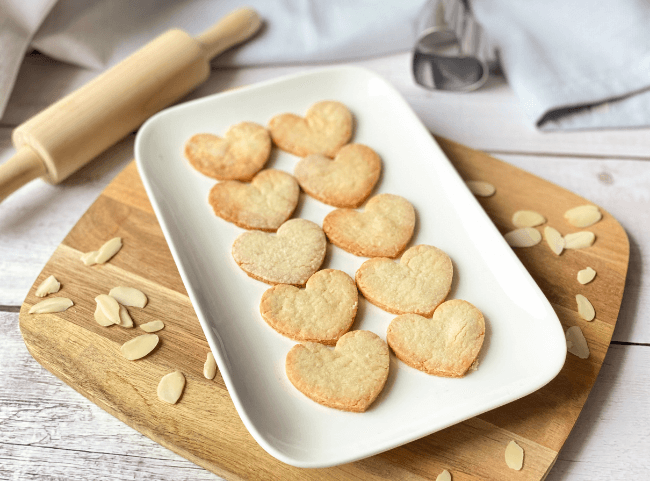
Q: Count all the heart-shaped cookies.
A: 10